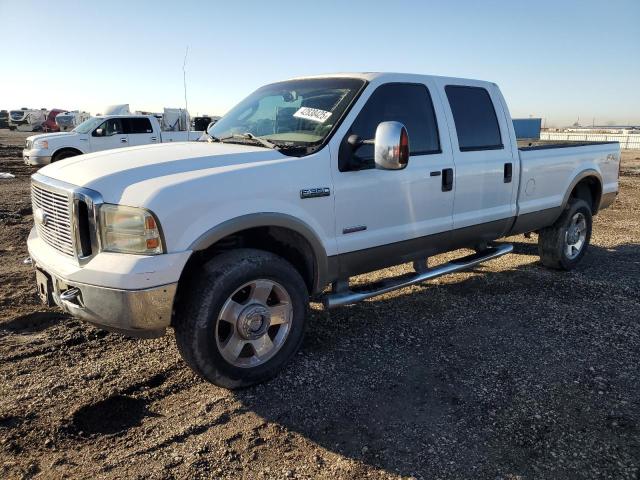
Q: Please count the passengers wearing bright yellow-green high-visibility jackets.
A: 0